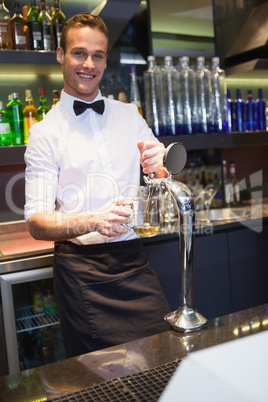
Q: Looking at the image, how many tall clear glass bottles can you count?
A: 5